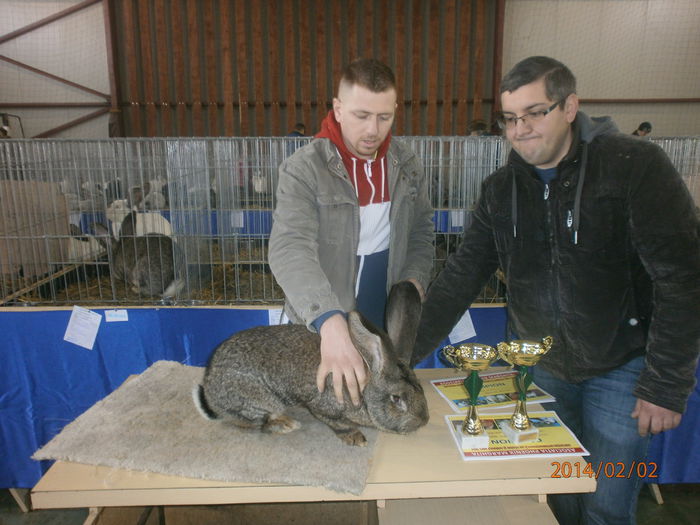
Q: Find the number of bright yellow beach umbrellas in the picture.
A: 0